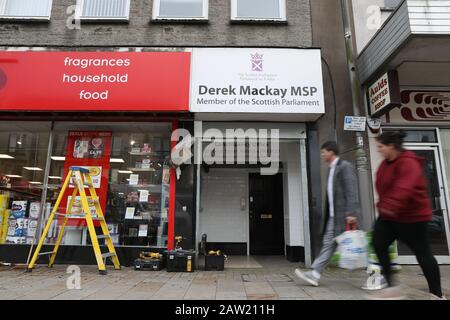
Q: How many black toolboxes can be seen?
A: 3